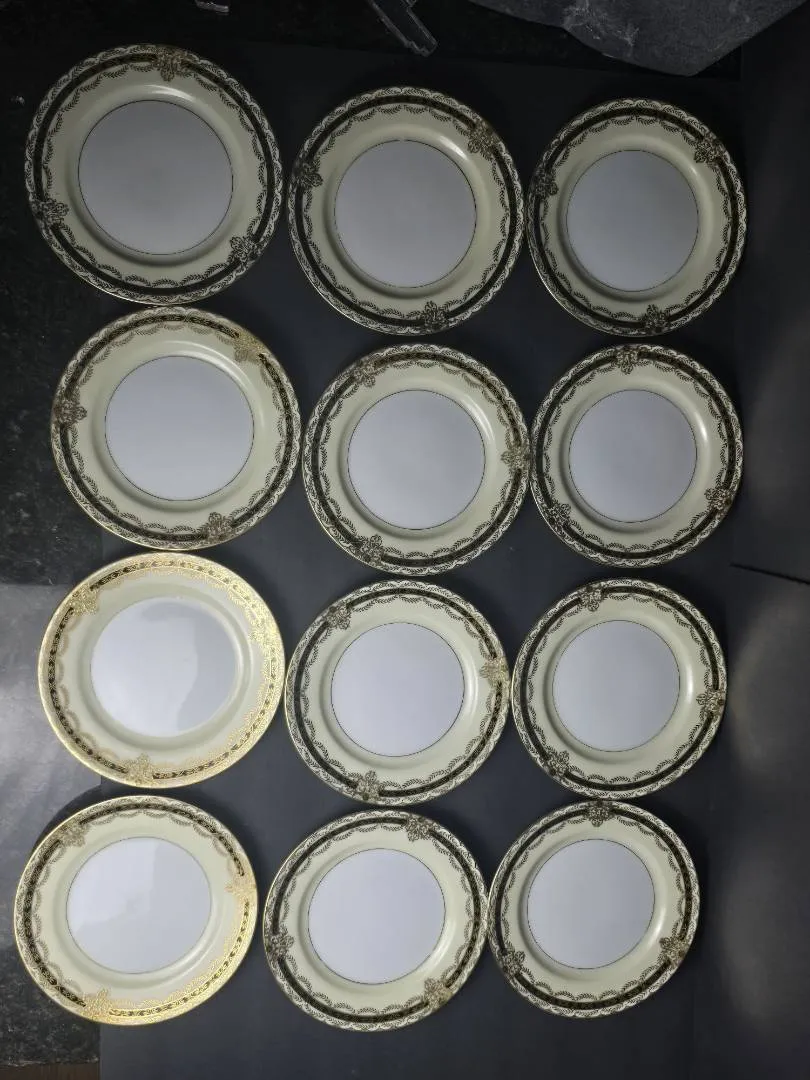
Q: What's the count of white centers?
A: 12